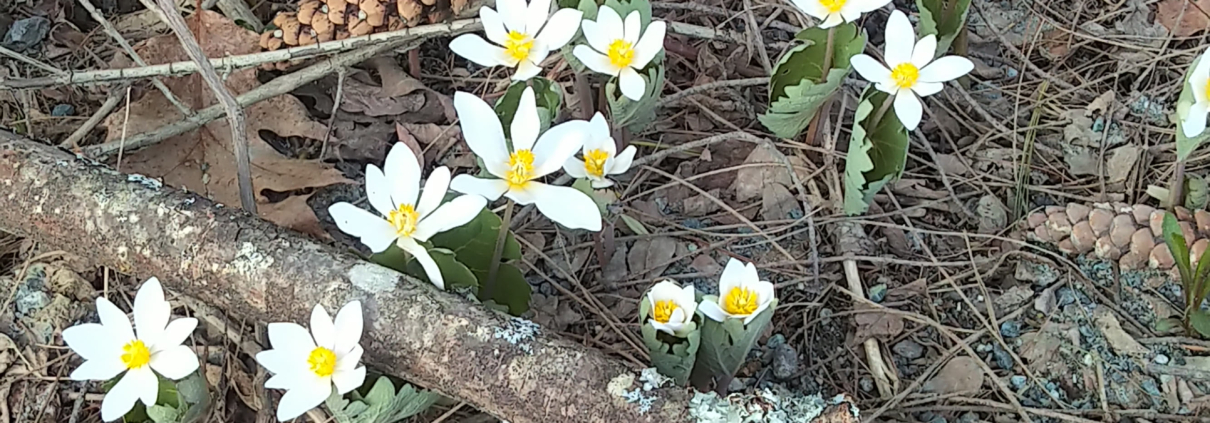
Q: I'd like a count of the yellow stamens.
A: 12